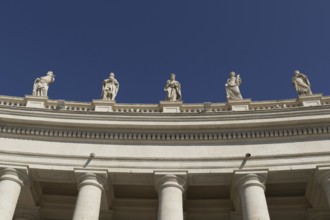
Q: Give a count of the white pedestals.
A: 5